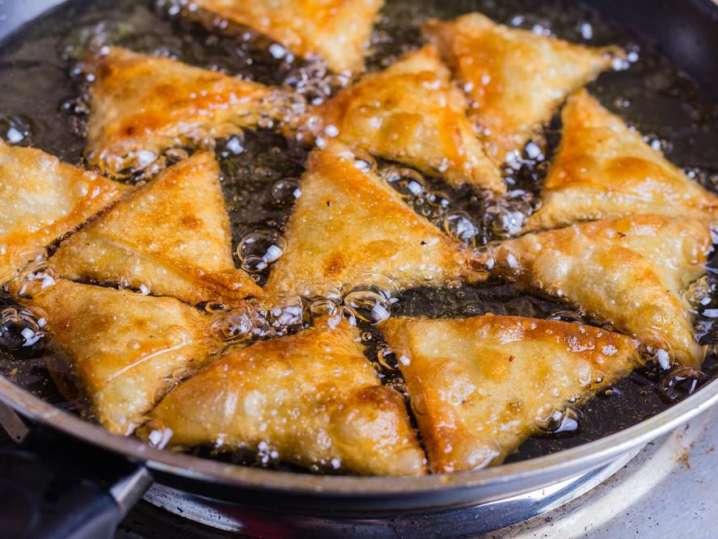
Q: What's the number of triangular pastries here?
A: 12